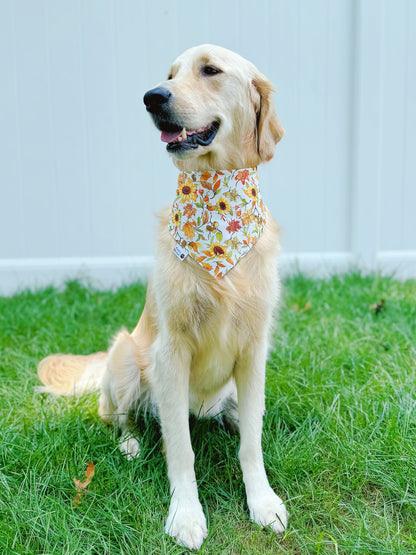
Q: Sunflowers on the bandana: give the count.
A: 5